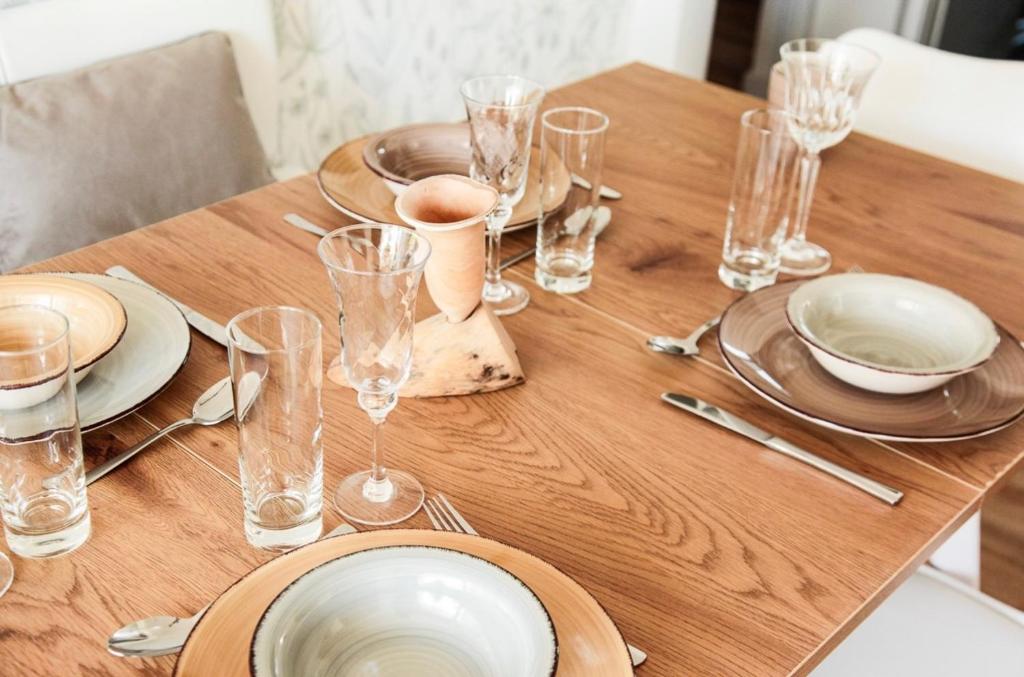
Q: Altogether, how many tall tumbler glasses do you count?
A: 4